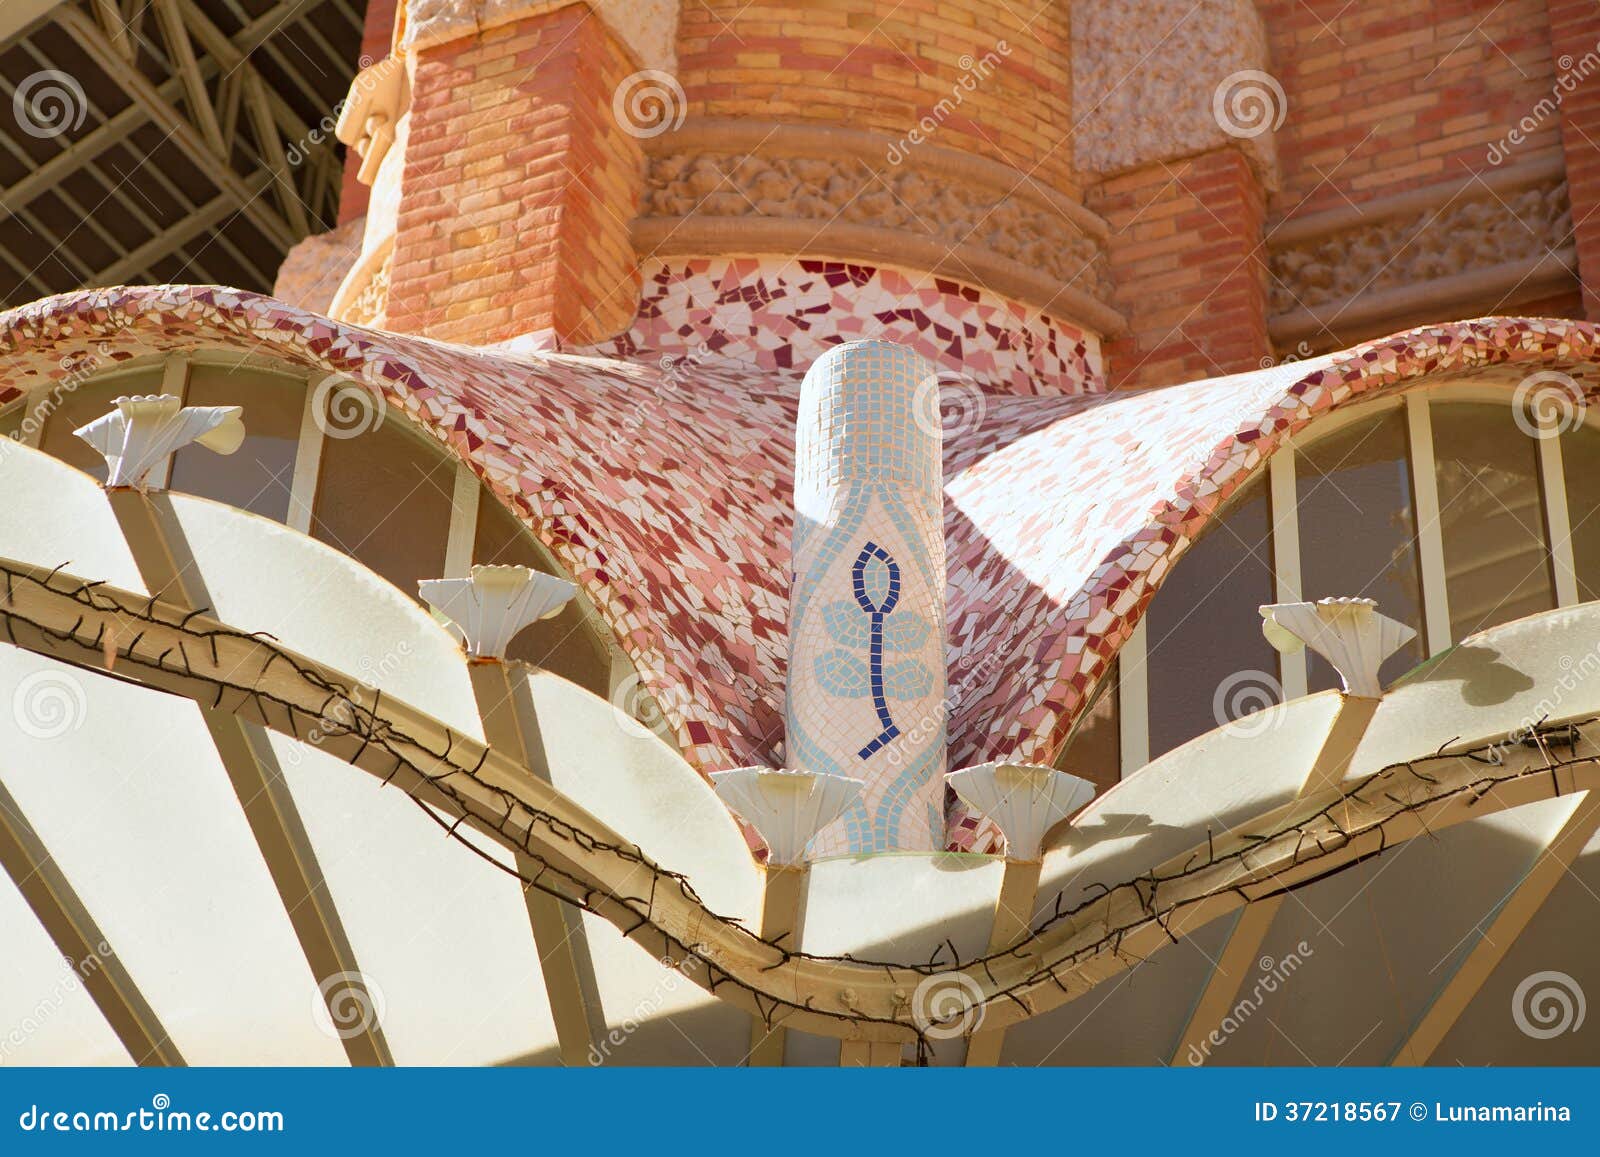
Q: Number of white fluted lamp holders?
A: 5